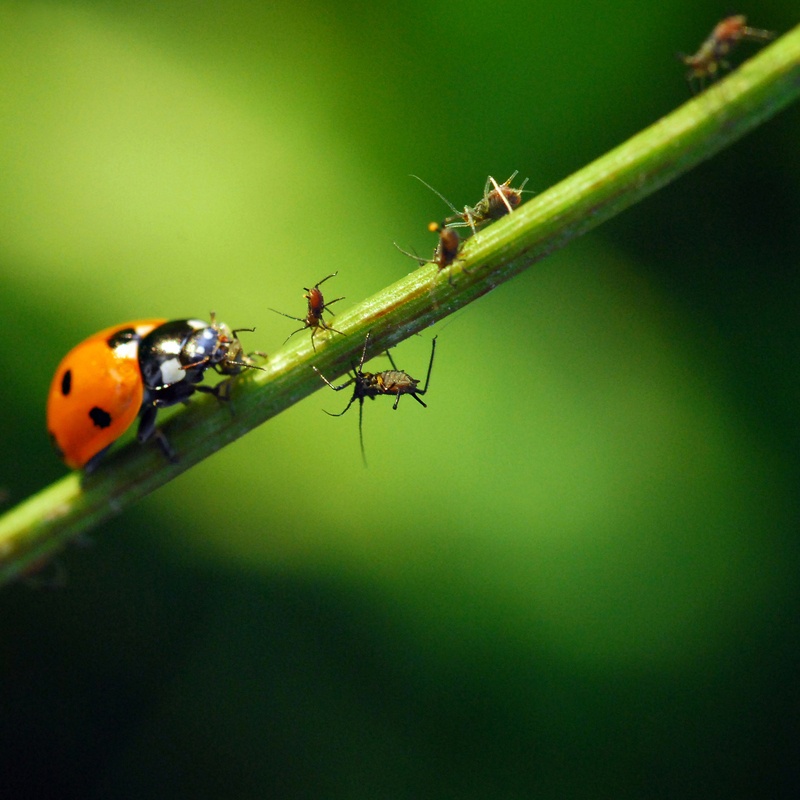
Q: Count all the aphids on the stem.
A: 5